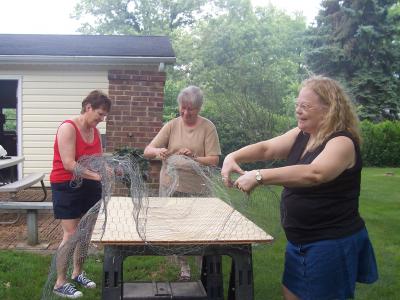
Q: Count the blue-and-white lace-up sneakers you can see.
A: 2